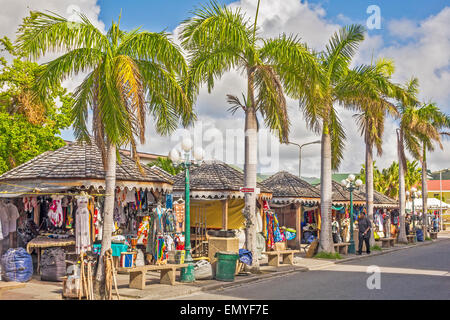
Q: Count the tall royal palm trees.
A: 6